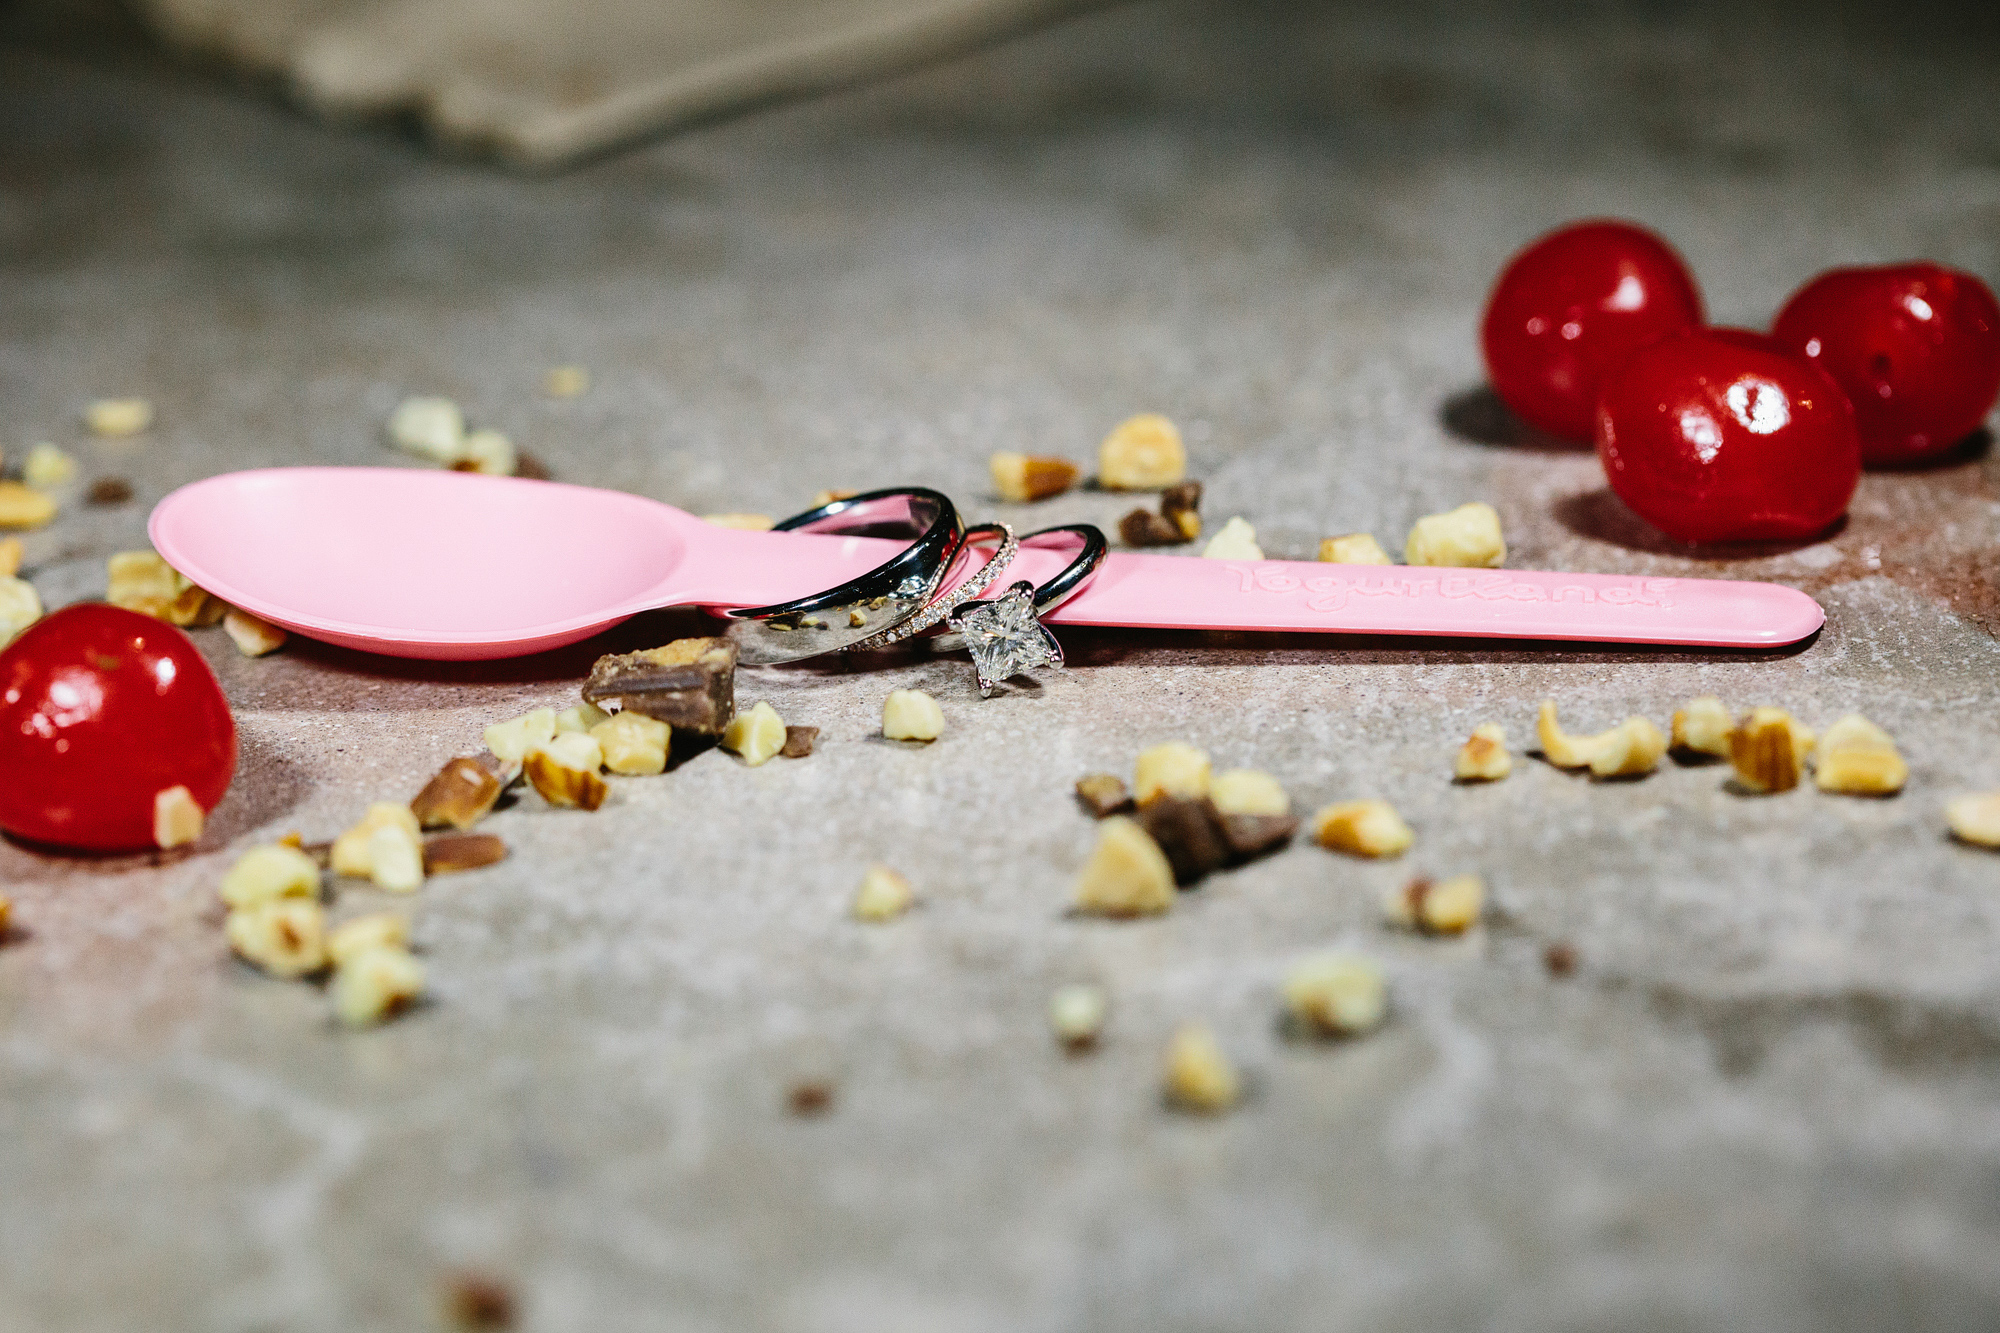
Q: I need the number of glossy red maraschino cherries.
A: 4